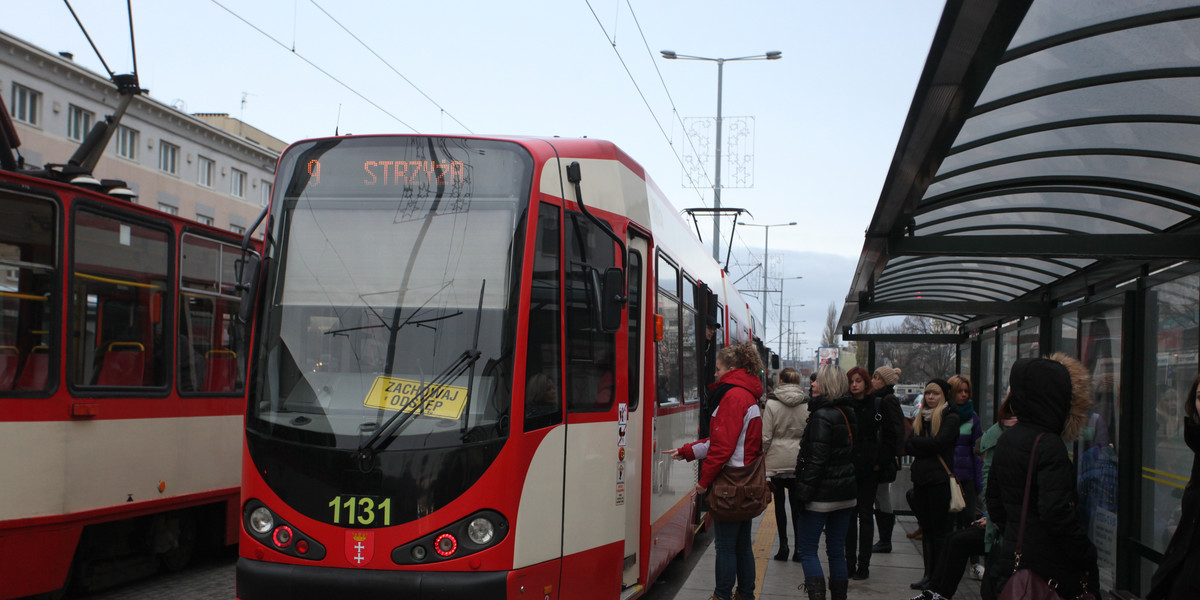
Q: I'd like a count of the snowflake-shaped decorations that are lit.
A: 0